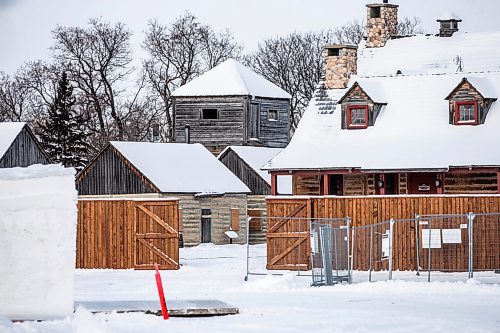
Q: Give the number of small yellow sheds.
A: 0